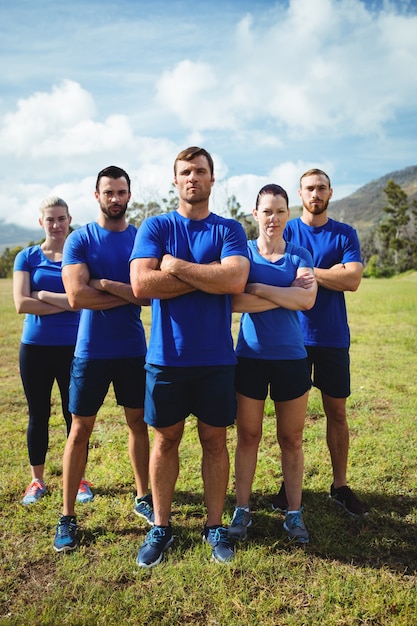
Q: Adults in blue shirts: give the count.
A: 5